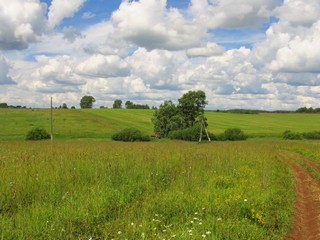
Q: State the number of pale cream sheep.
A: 0